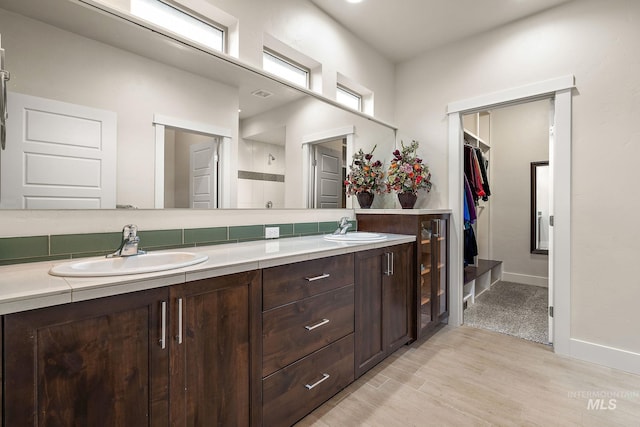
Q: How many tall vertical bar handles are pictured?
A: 6